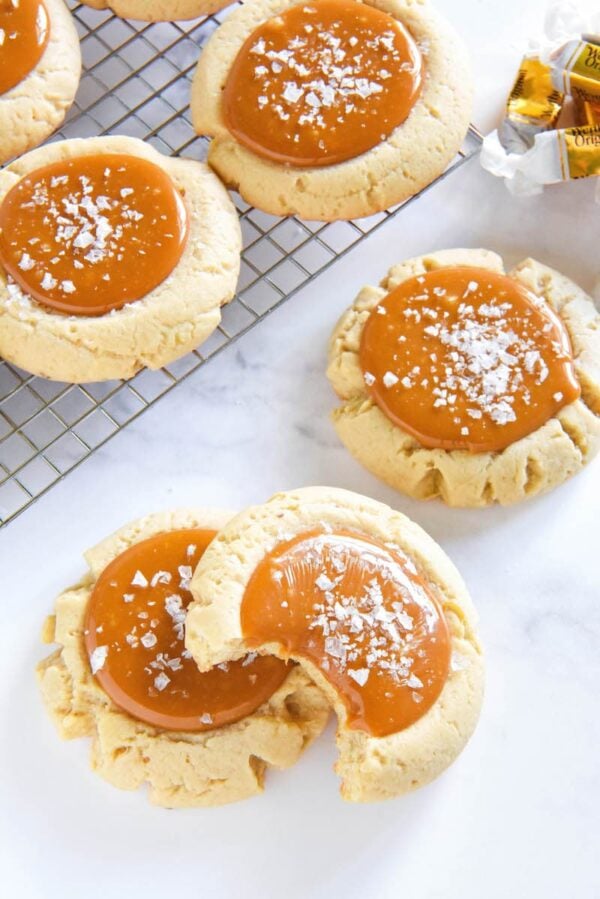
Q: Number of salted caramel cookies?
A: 7